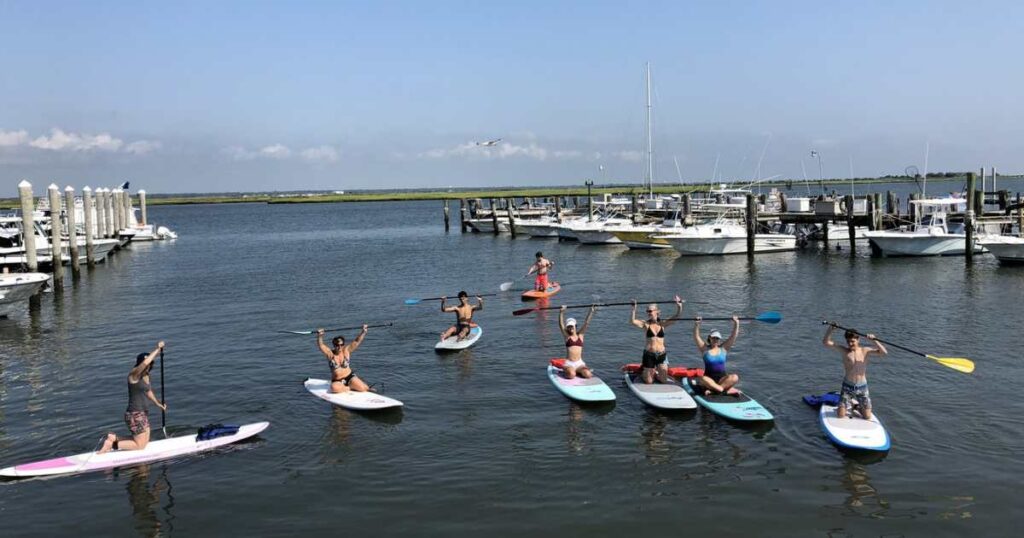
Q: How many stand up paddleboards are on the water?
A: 8